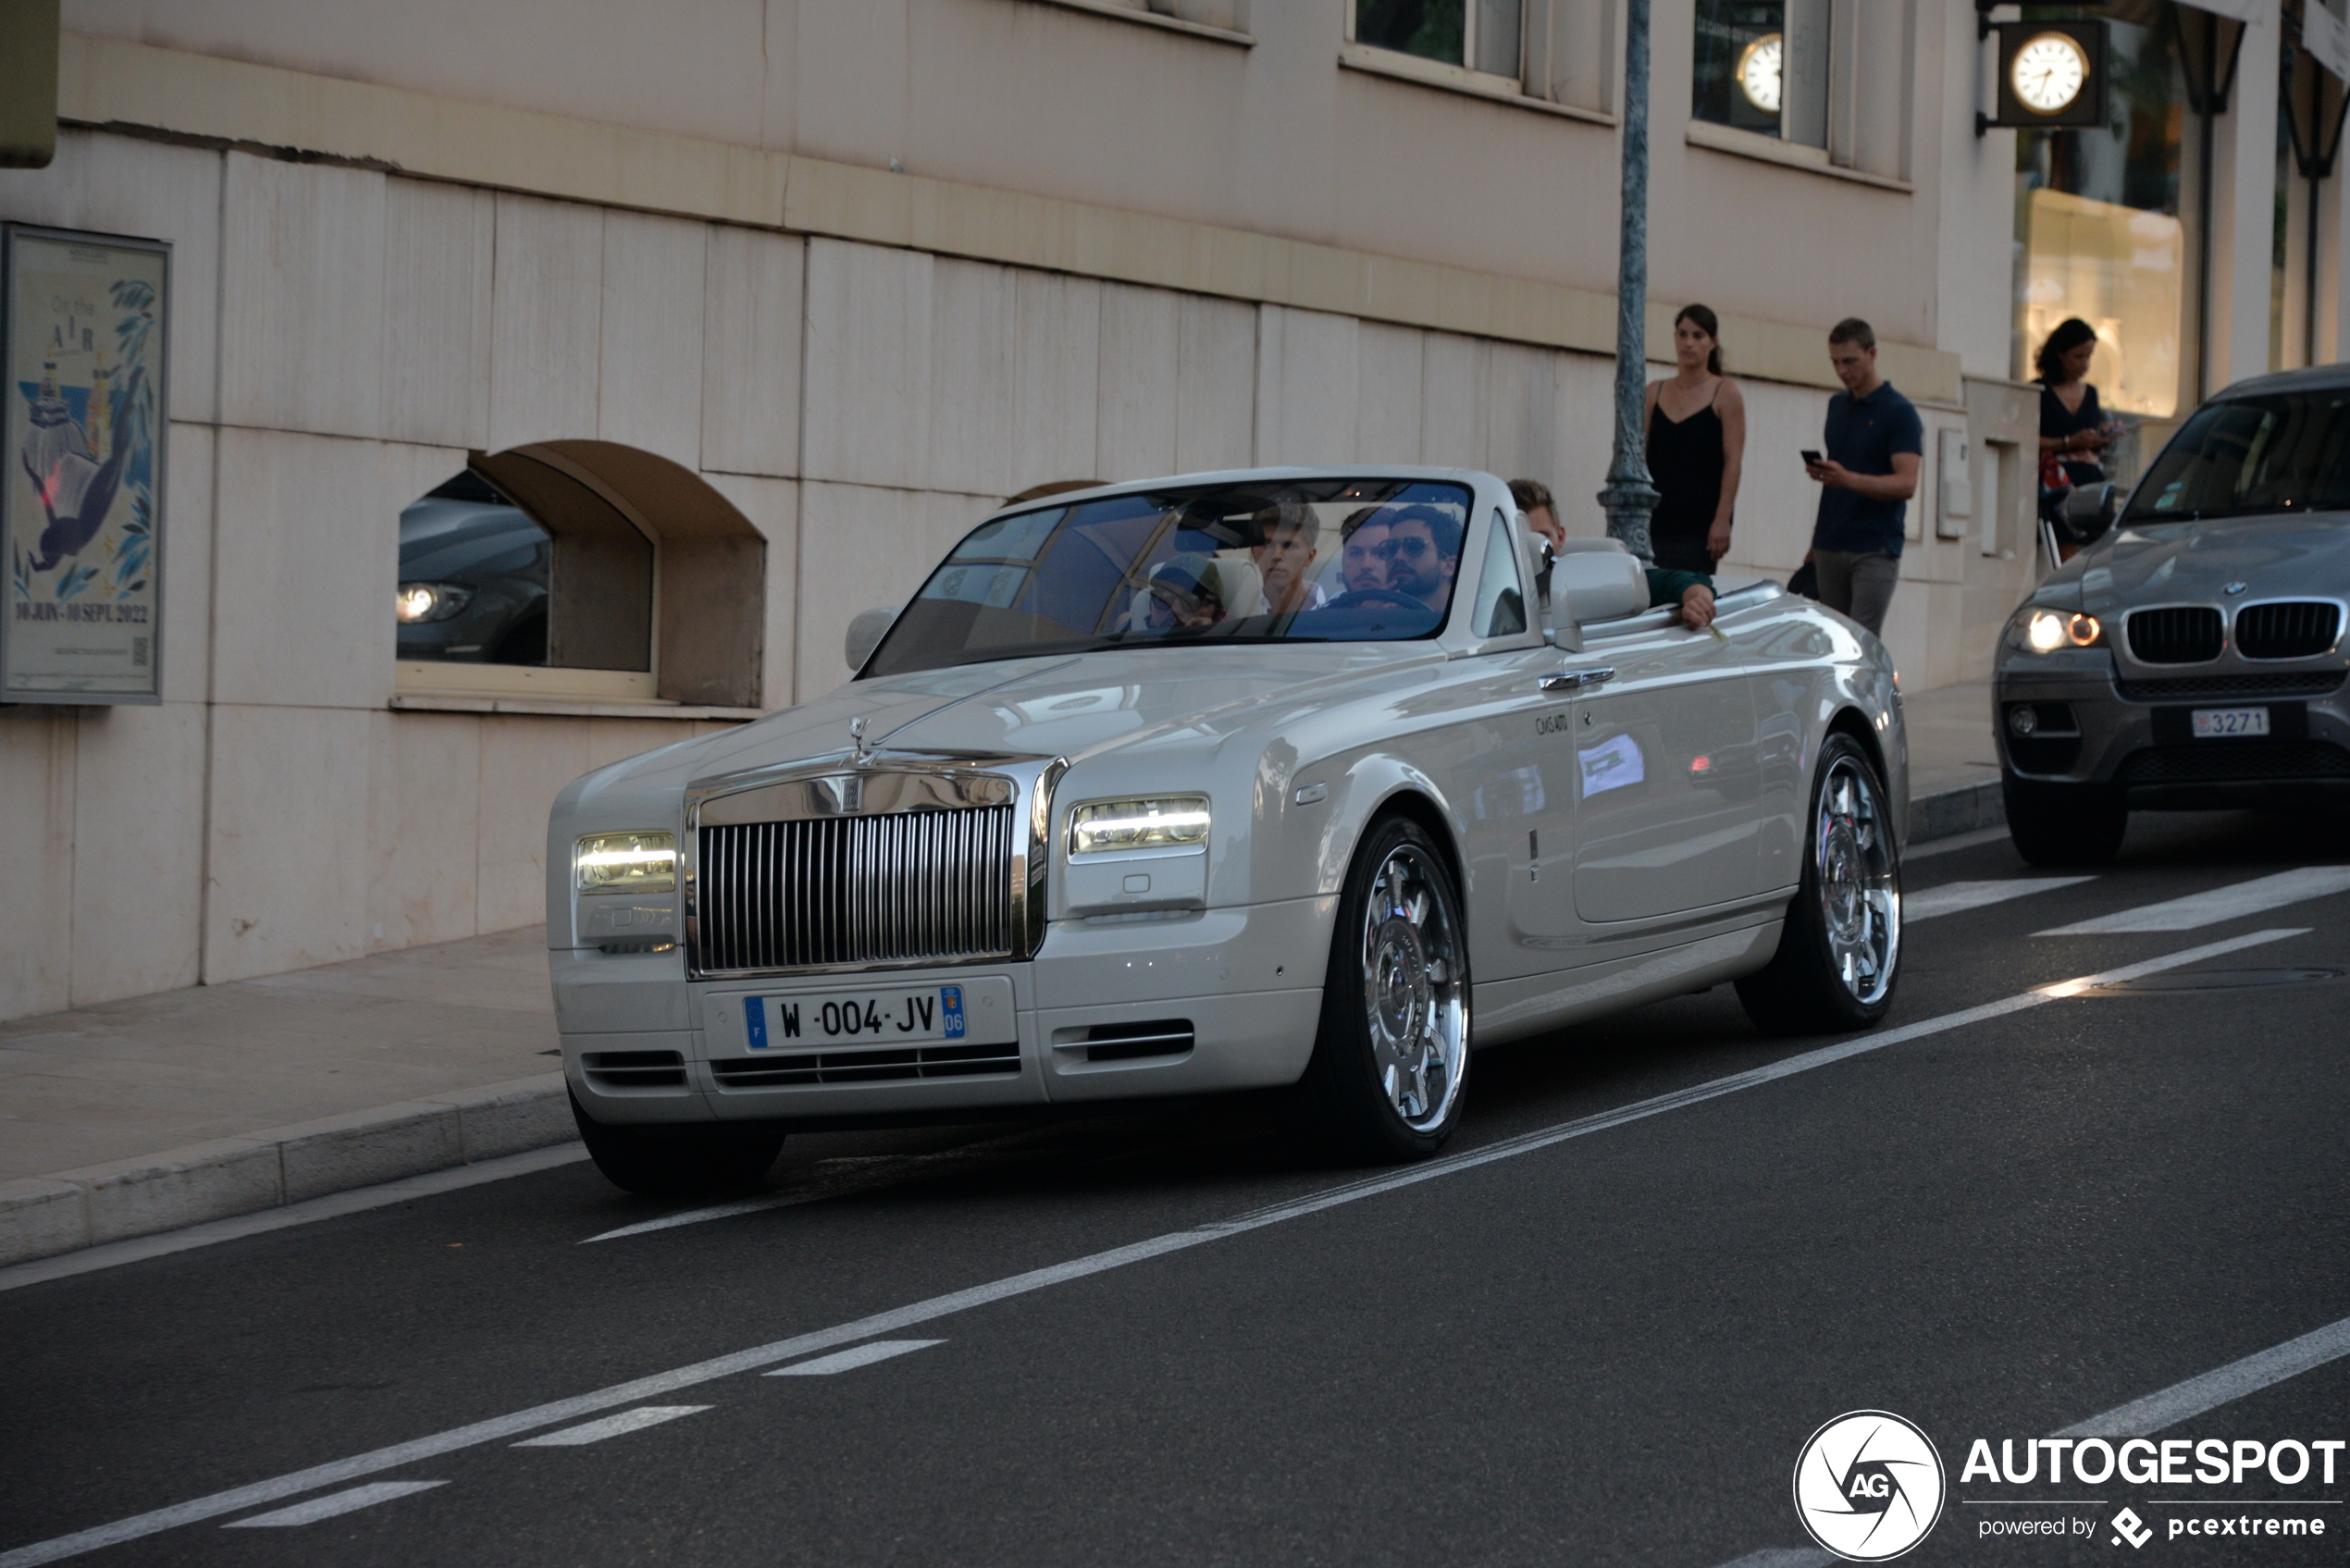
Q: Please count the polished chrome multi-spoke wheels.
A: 2